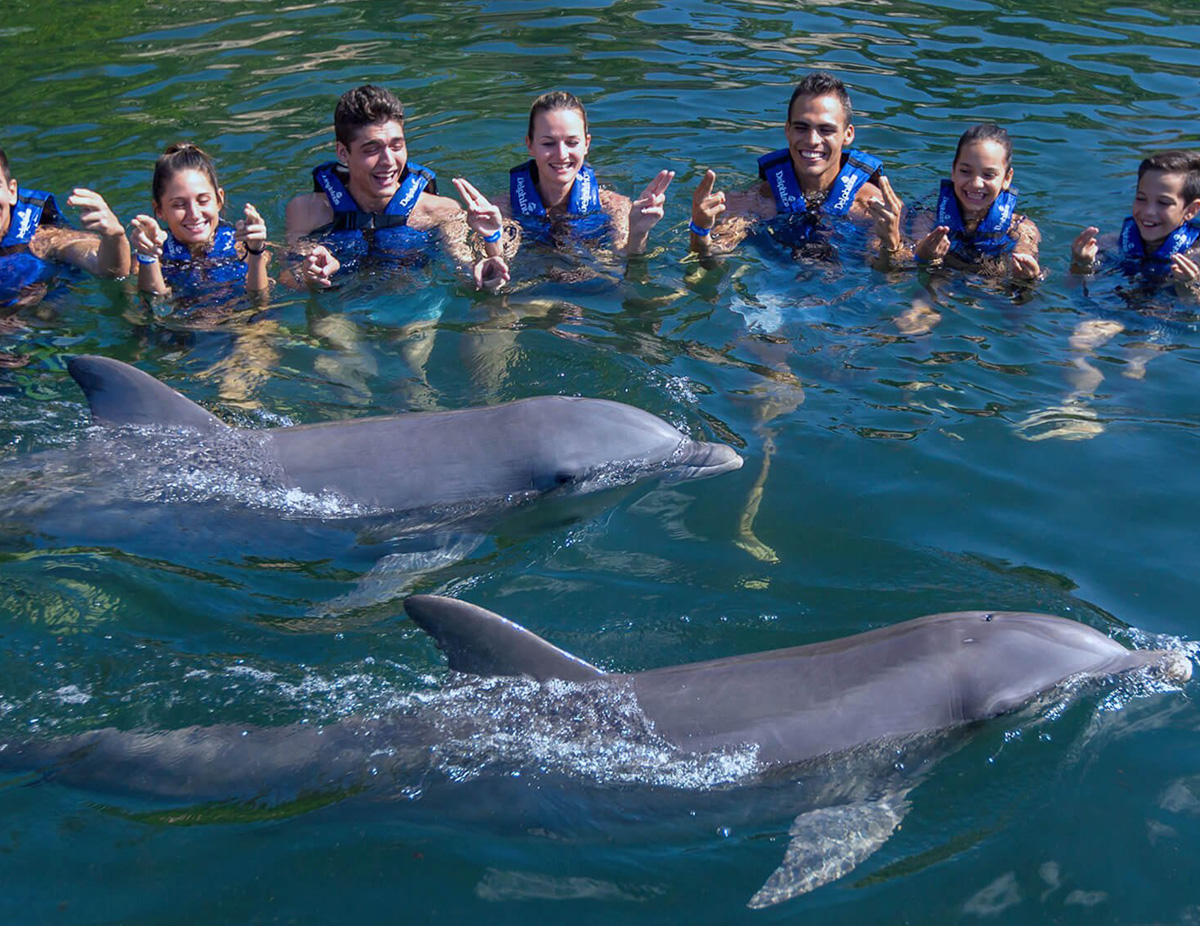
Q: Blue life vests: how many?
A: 7